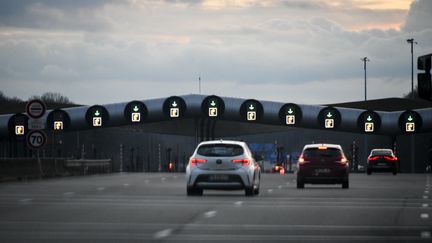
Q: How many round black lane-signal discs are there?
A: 11